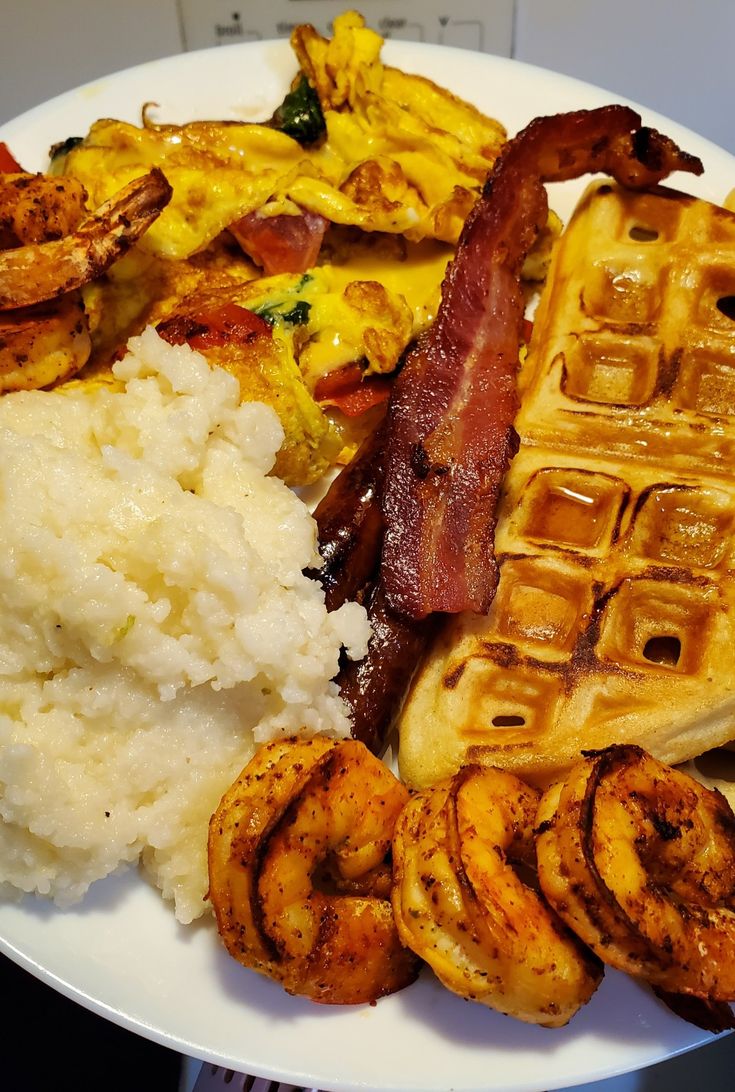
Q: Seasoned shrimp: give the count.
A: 5